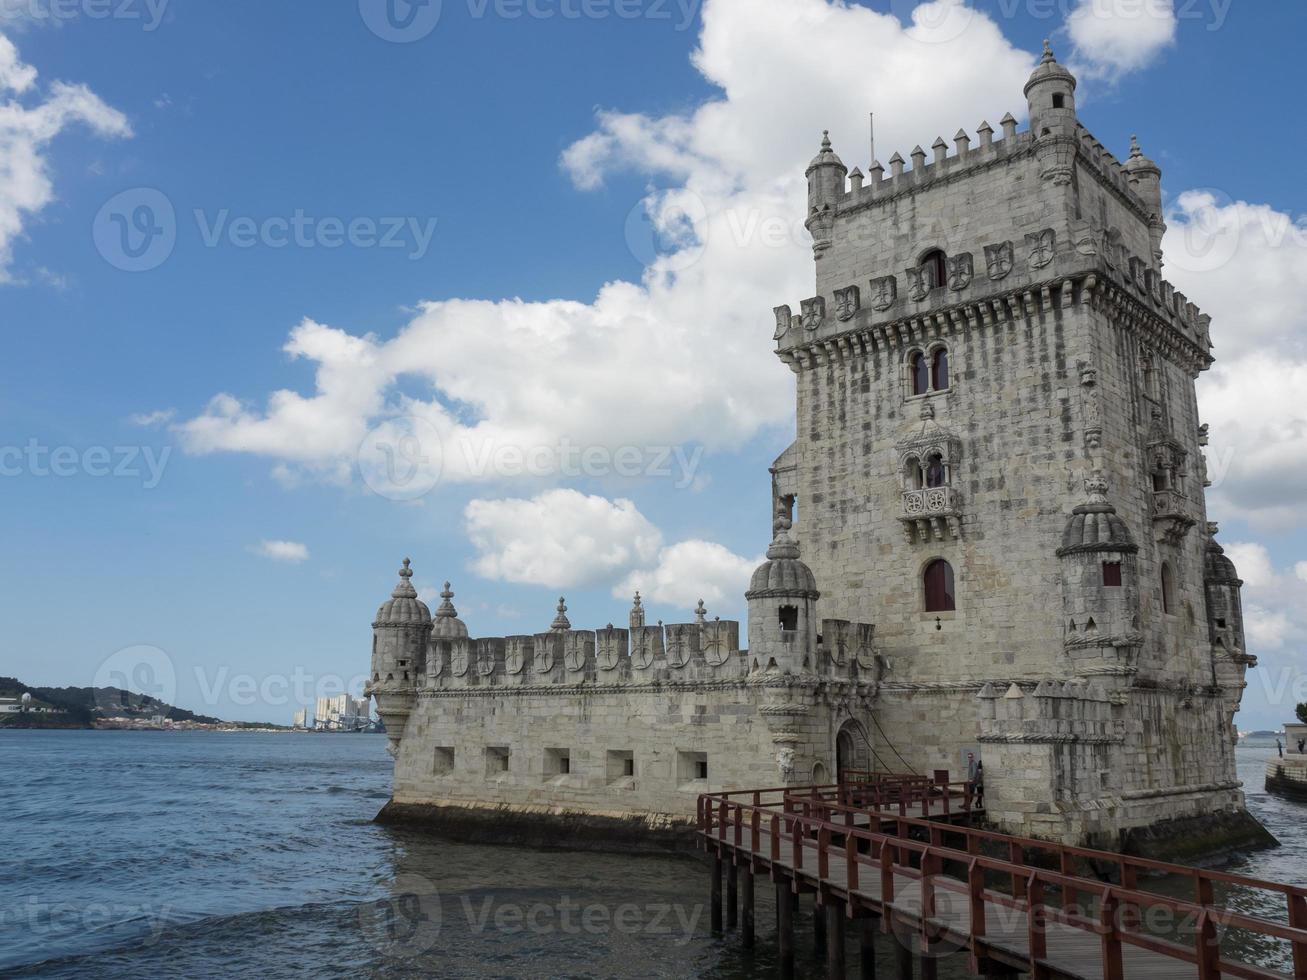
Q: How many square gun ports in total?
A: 5